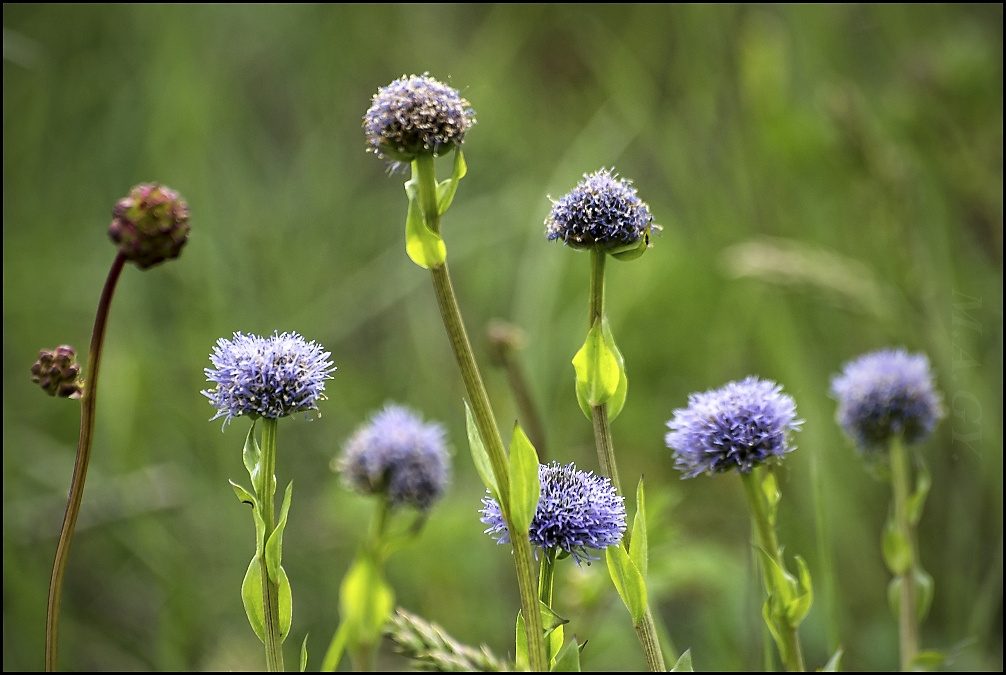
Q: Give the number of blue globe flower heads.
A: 7